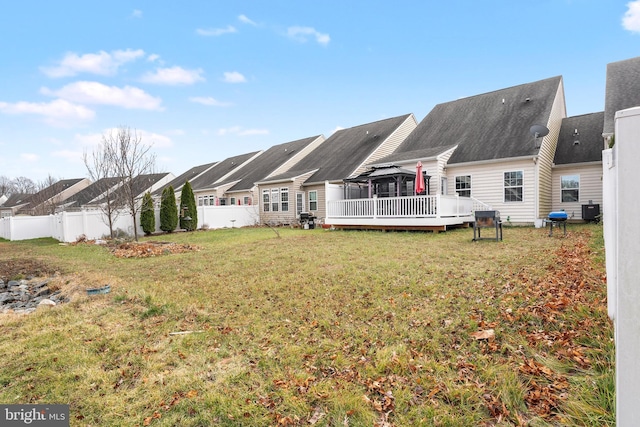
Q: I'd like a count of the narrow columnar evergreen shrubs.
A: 3